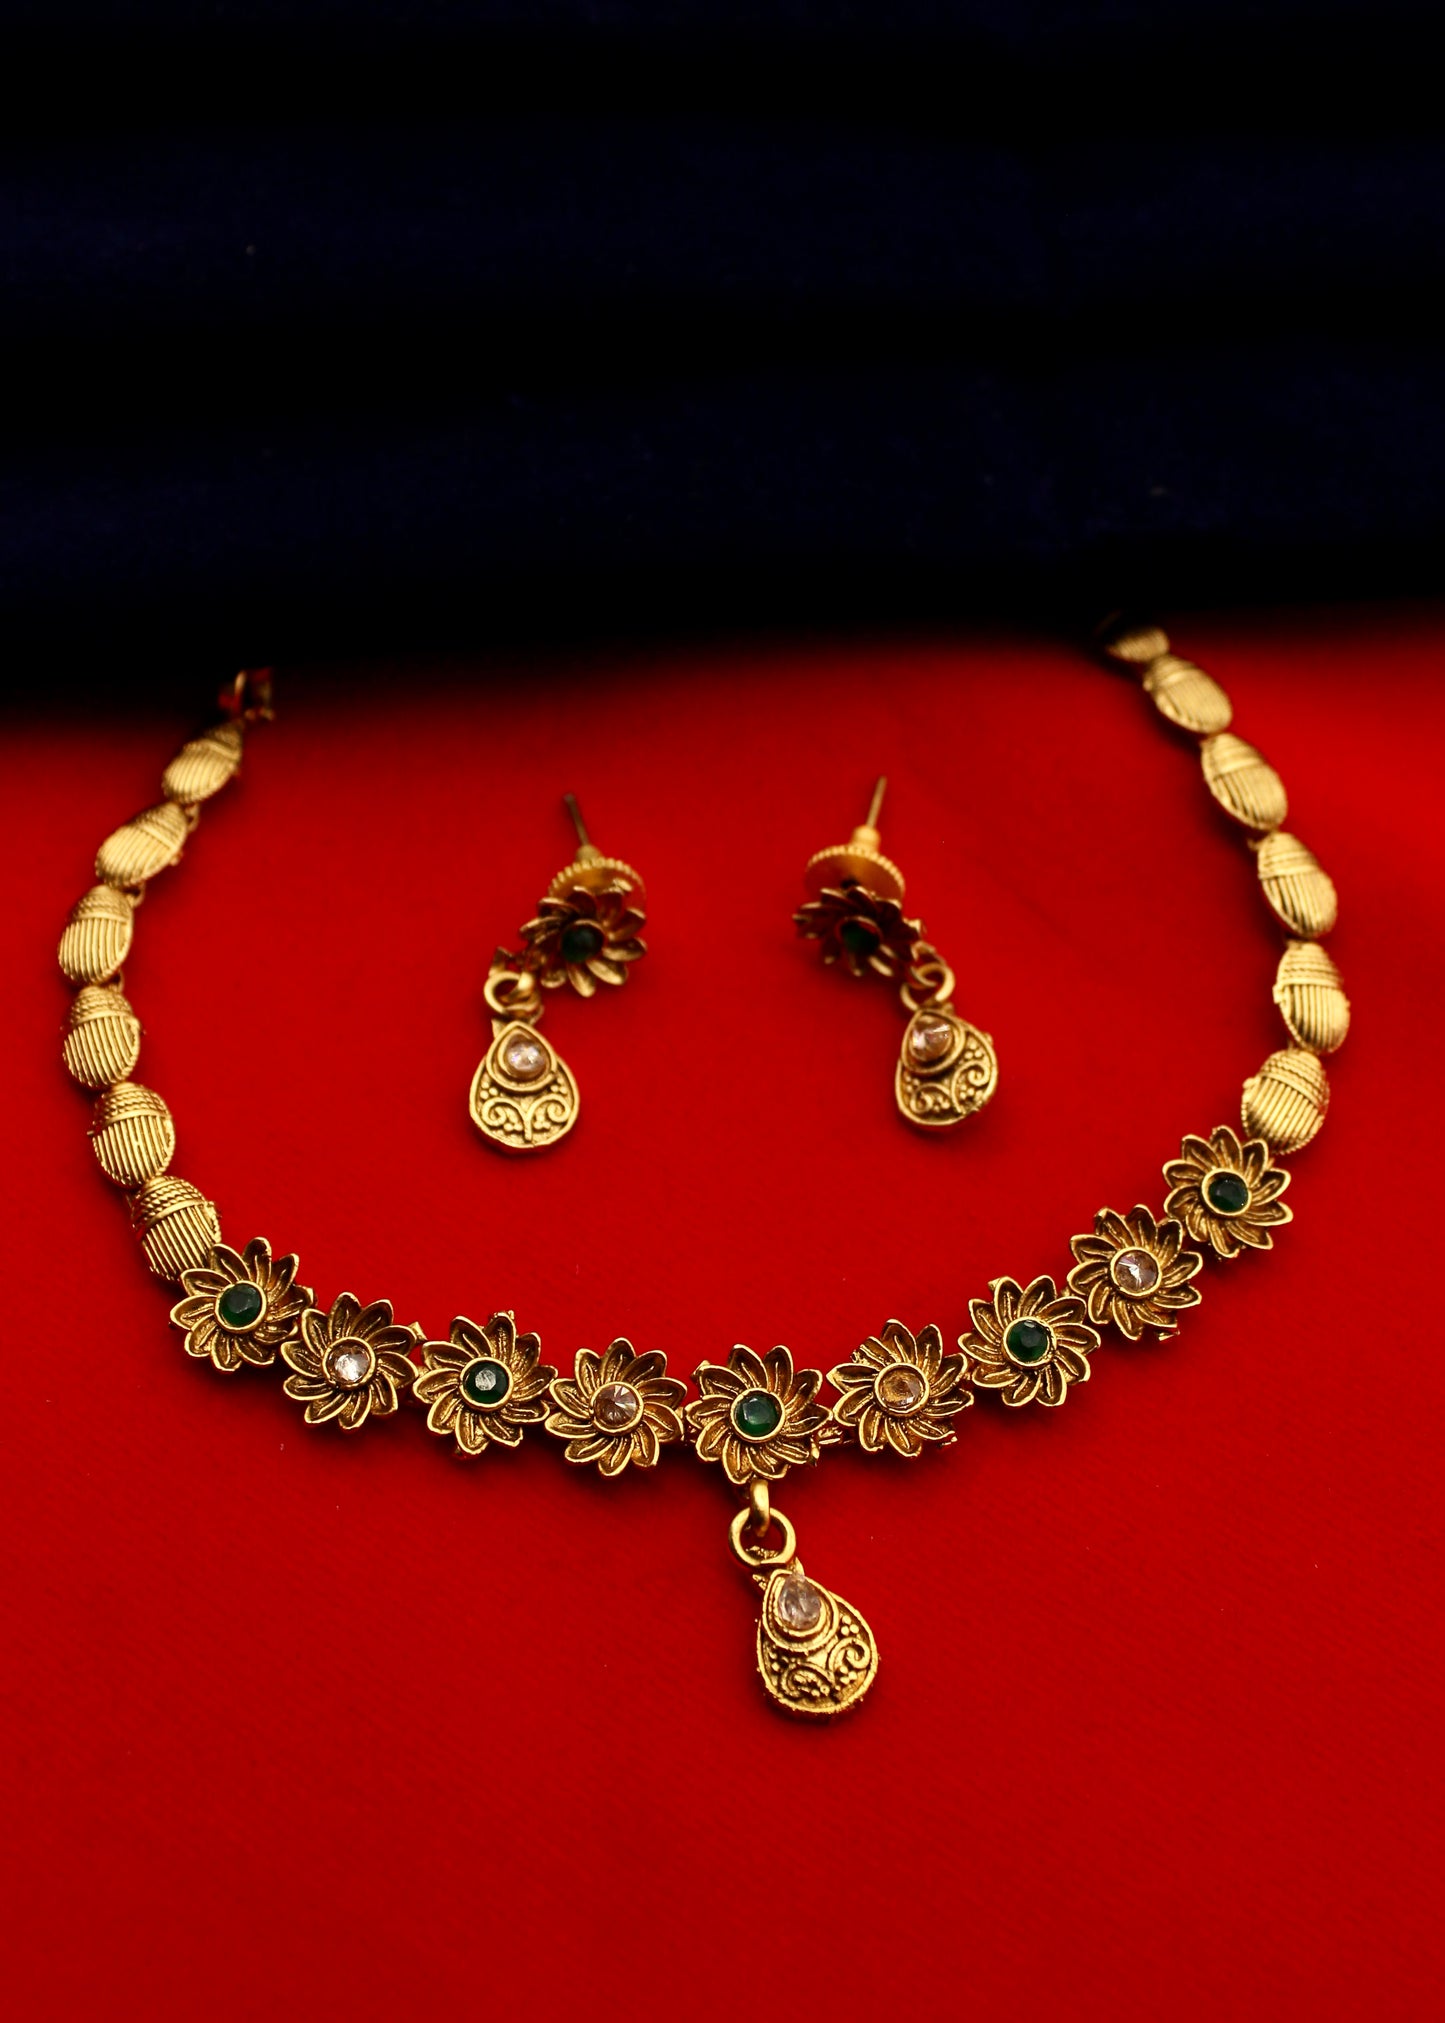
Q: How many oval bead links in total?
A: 12